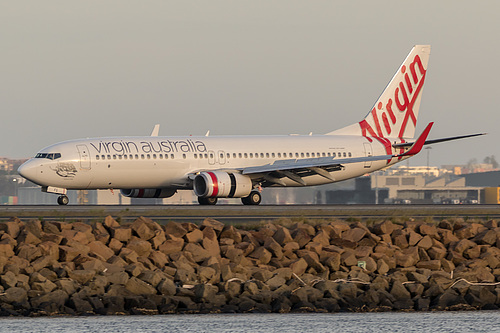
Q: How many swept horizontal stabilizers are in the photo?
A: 1